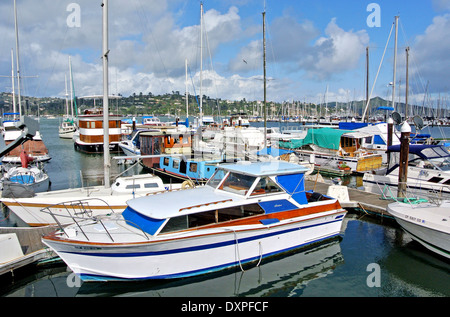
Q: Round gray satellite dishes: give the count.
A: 2